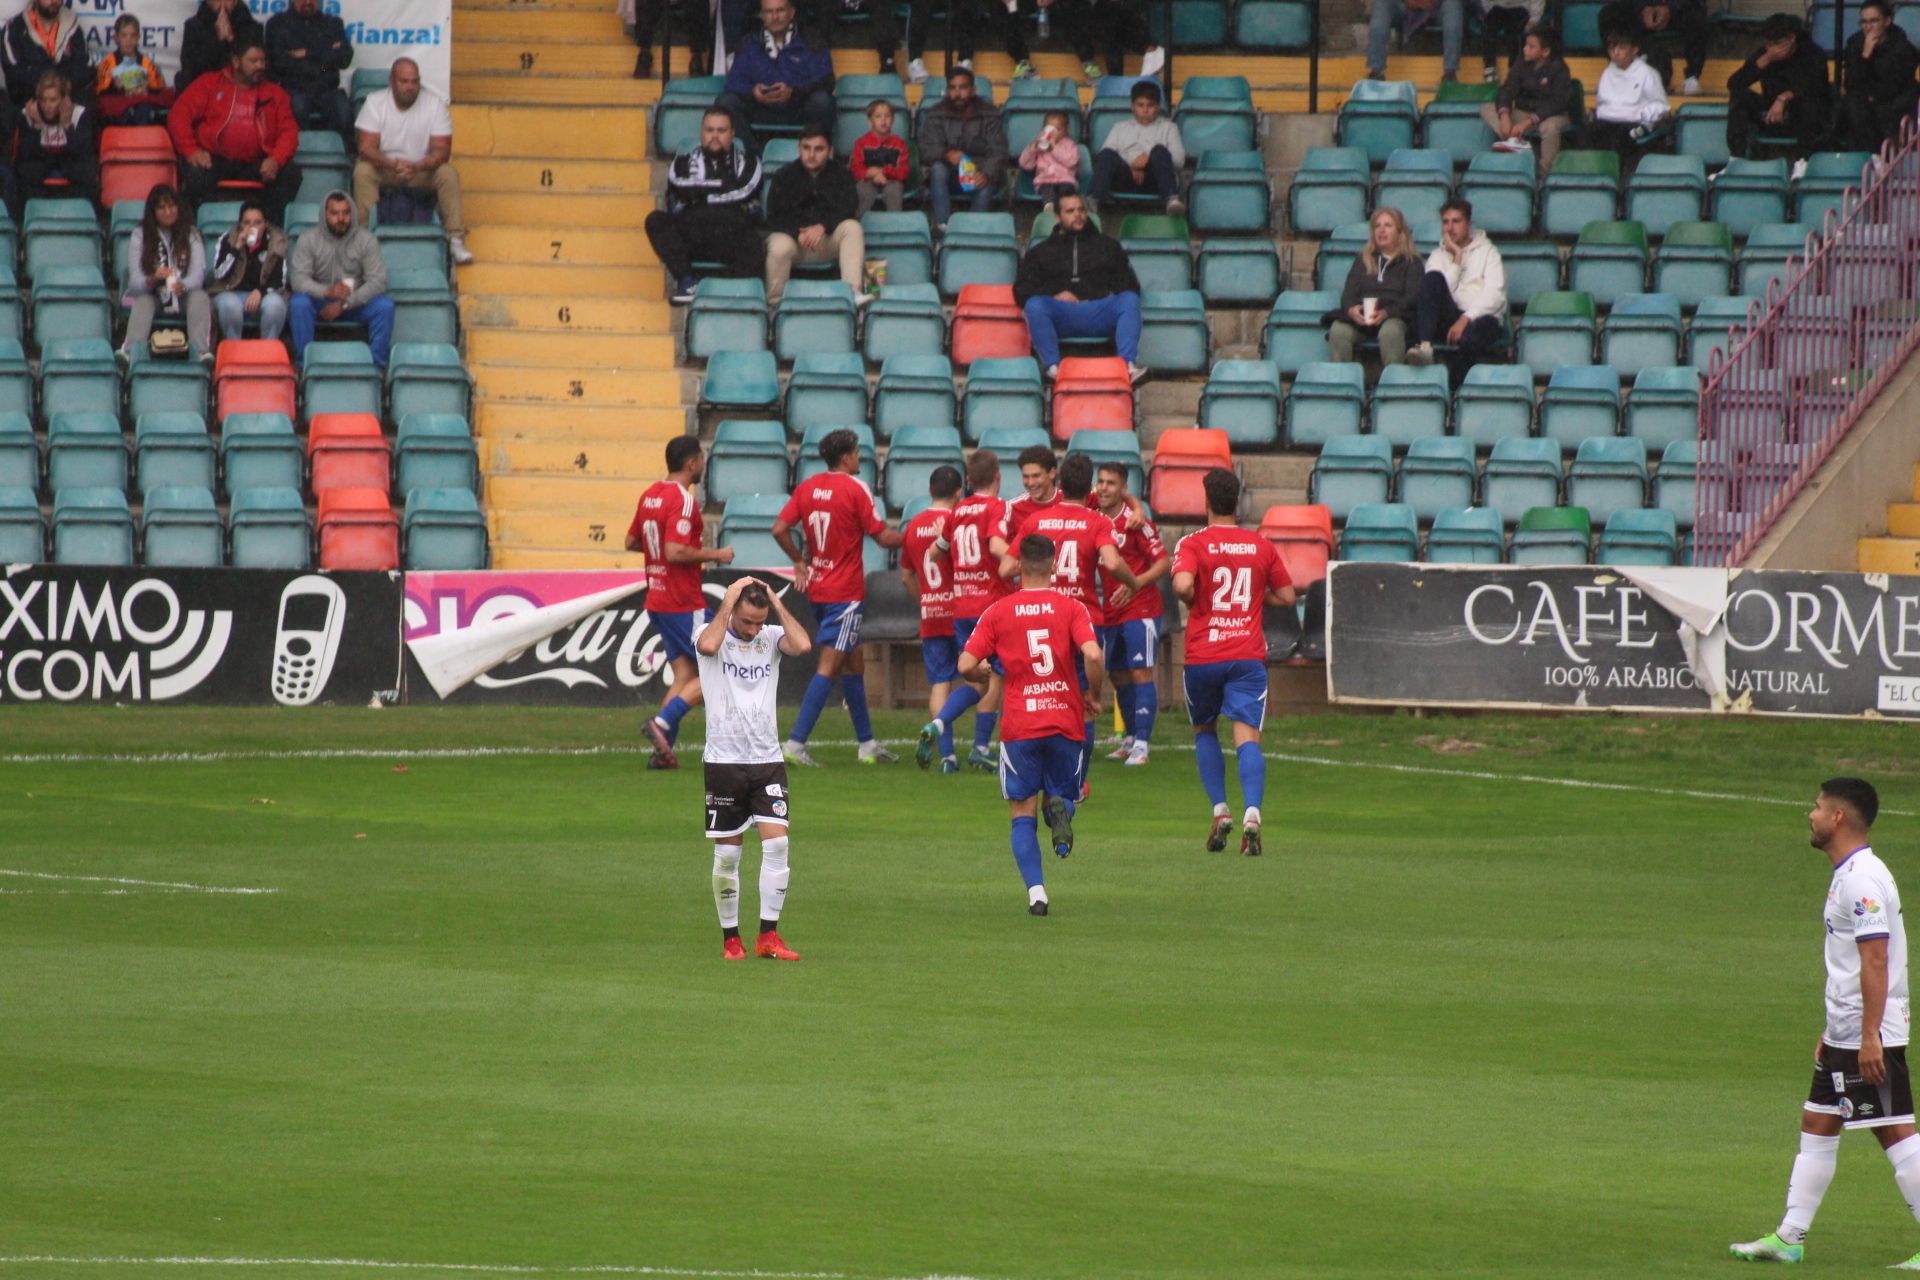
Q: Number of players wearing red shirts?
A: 9